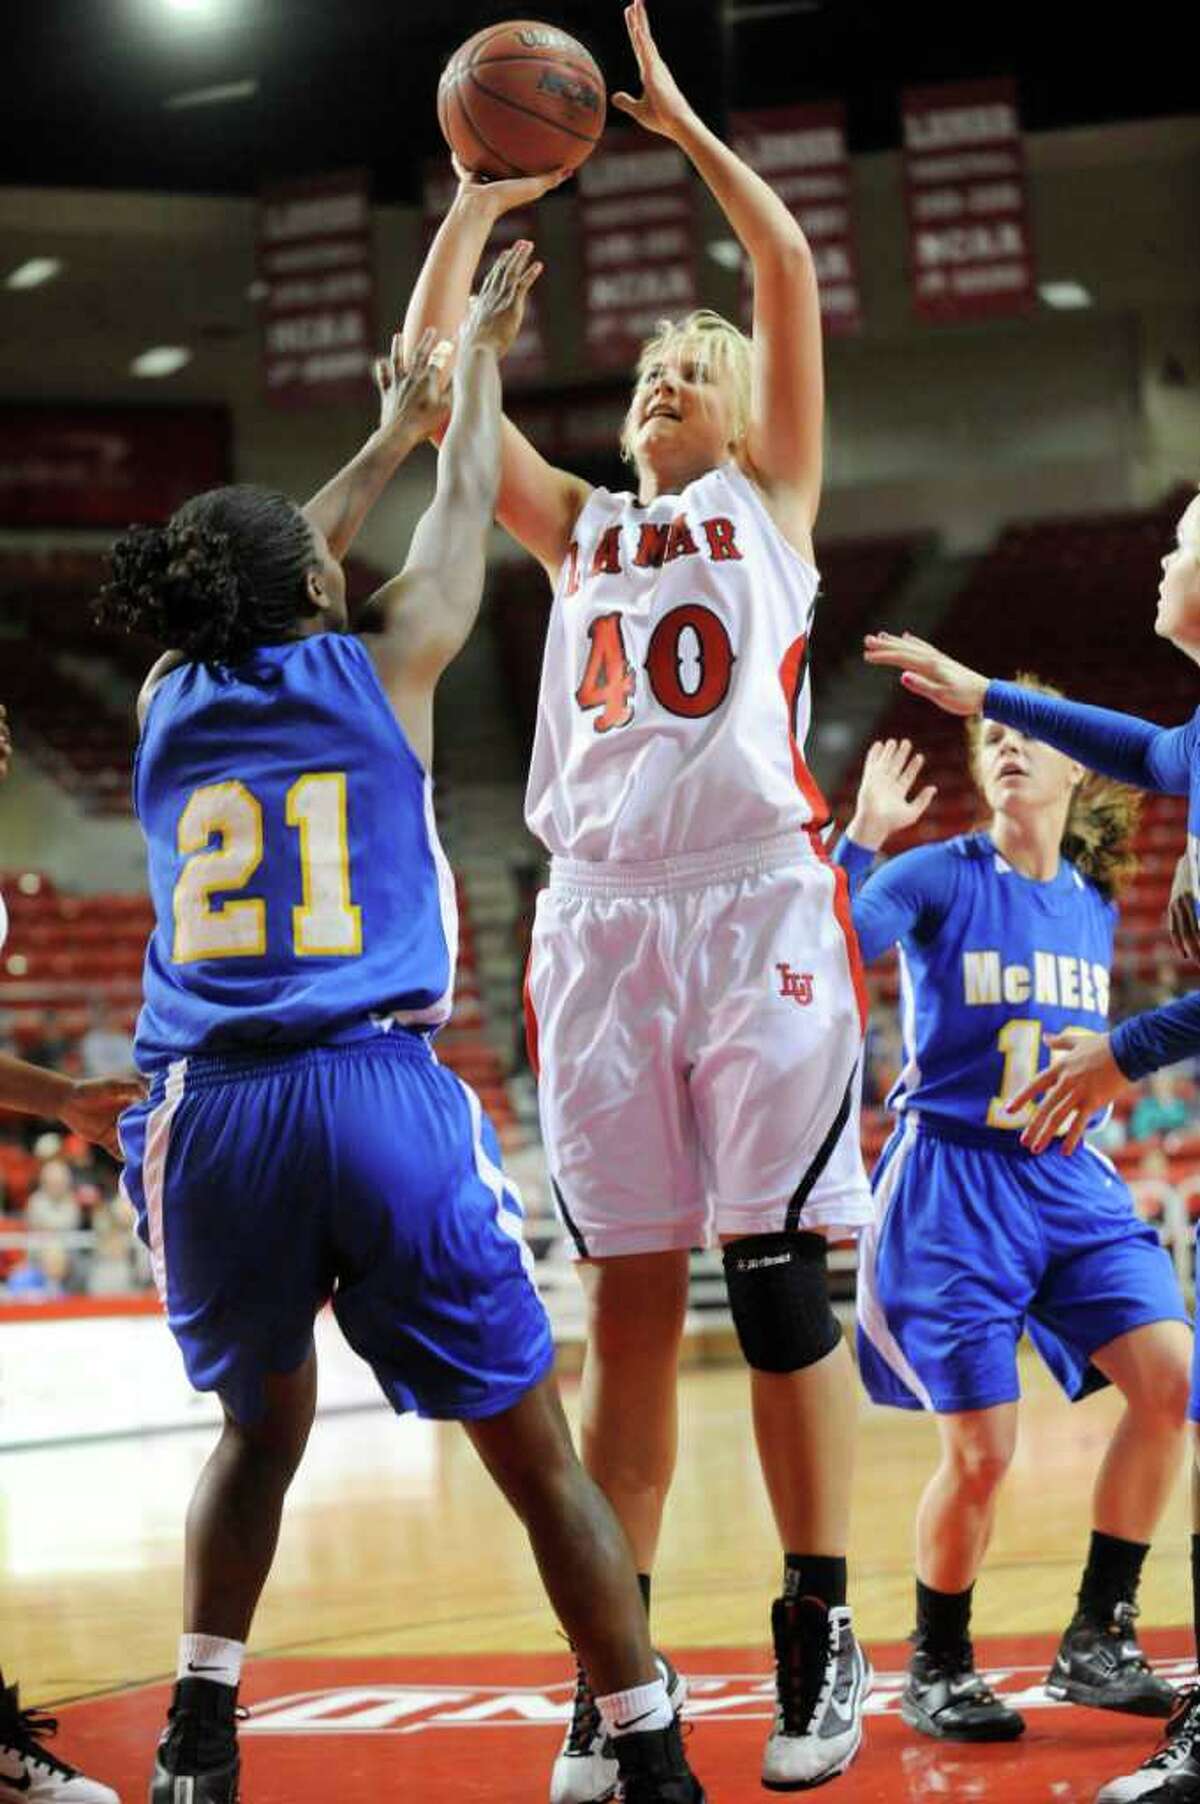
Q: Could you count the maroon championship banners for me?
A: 5